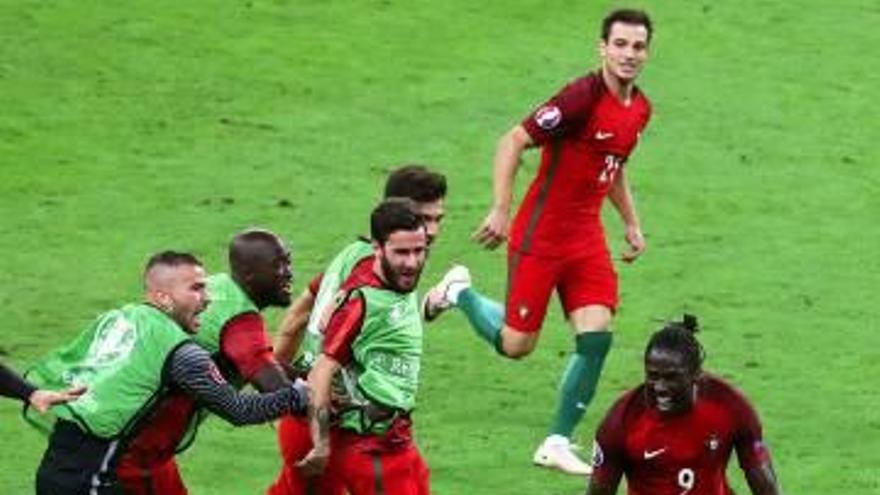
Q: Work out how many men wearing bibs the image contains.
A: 4